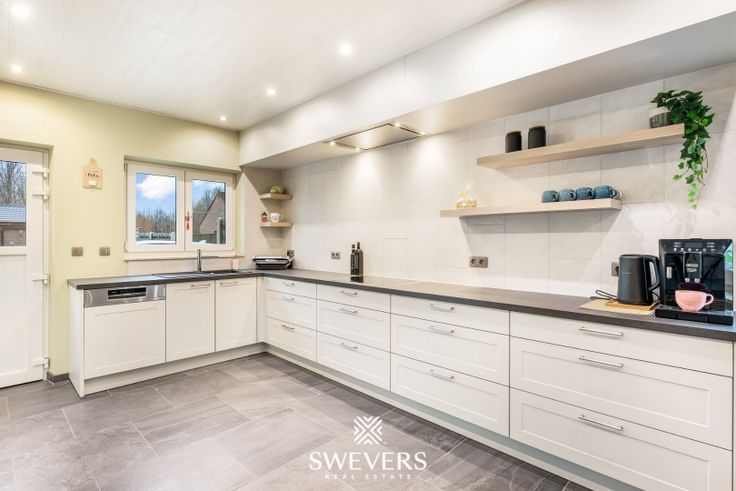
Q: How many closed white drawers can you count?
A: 12